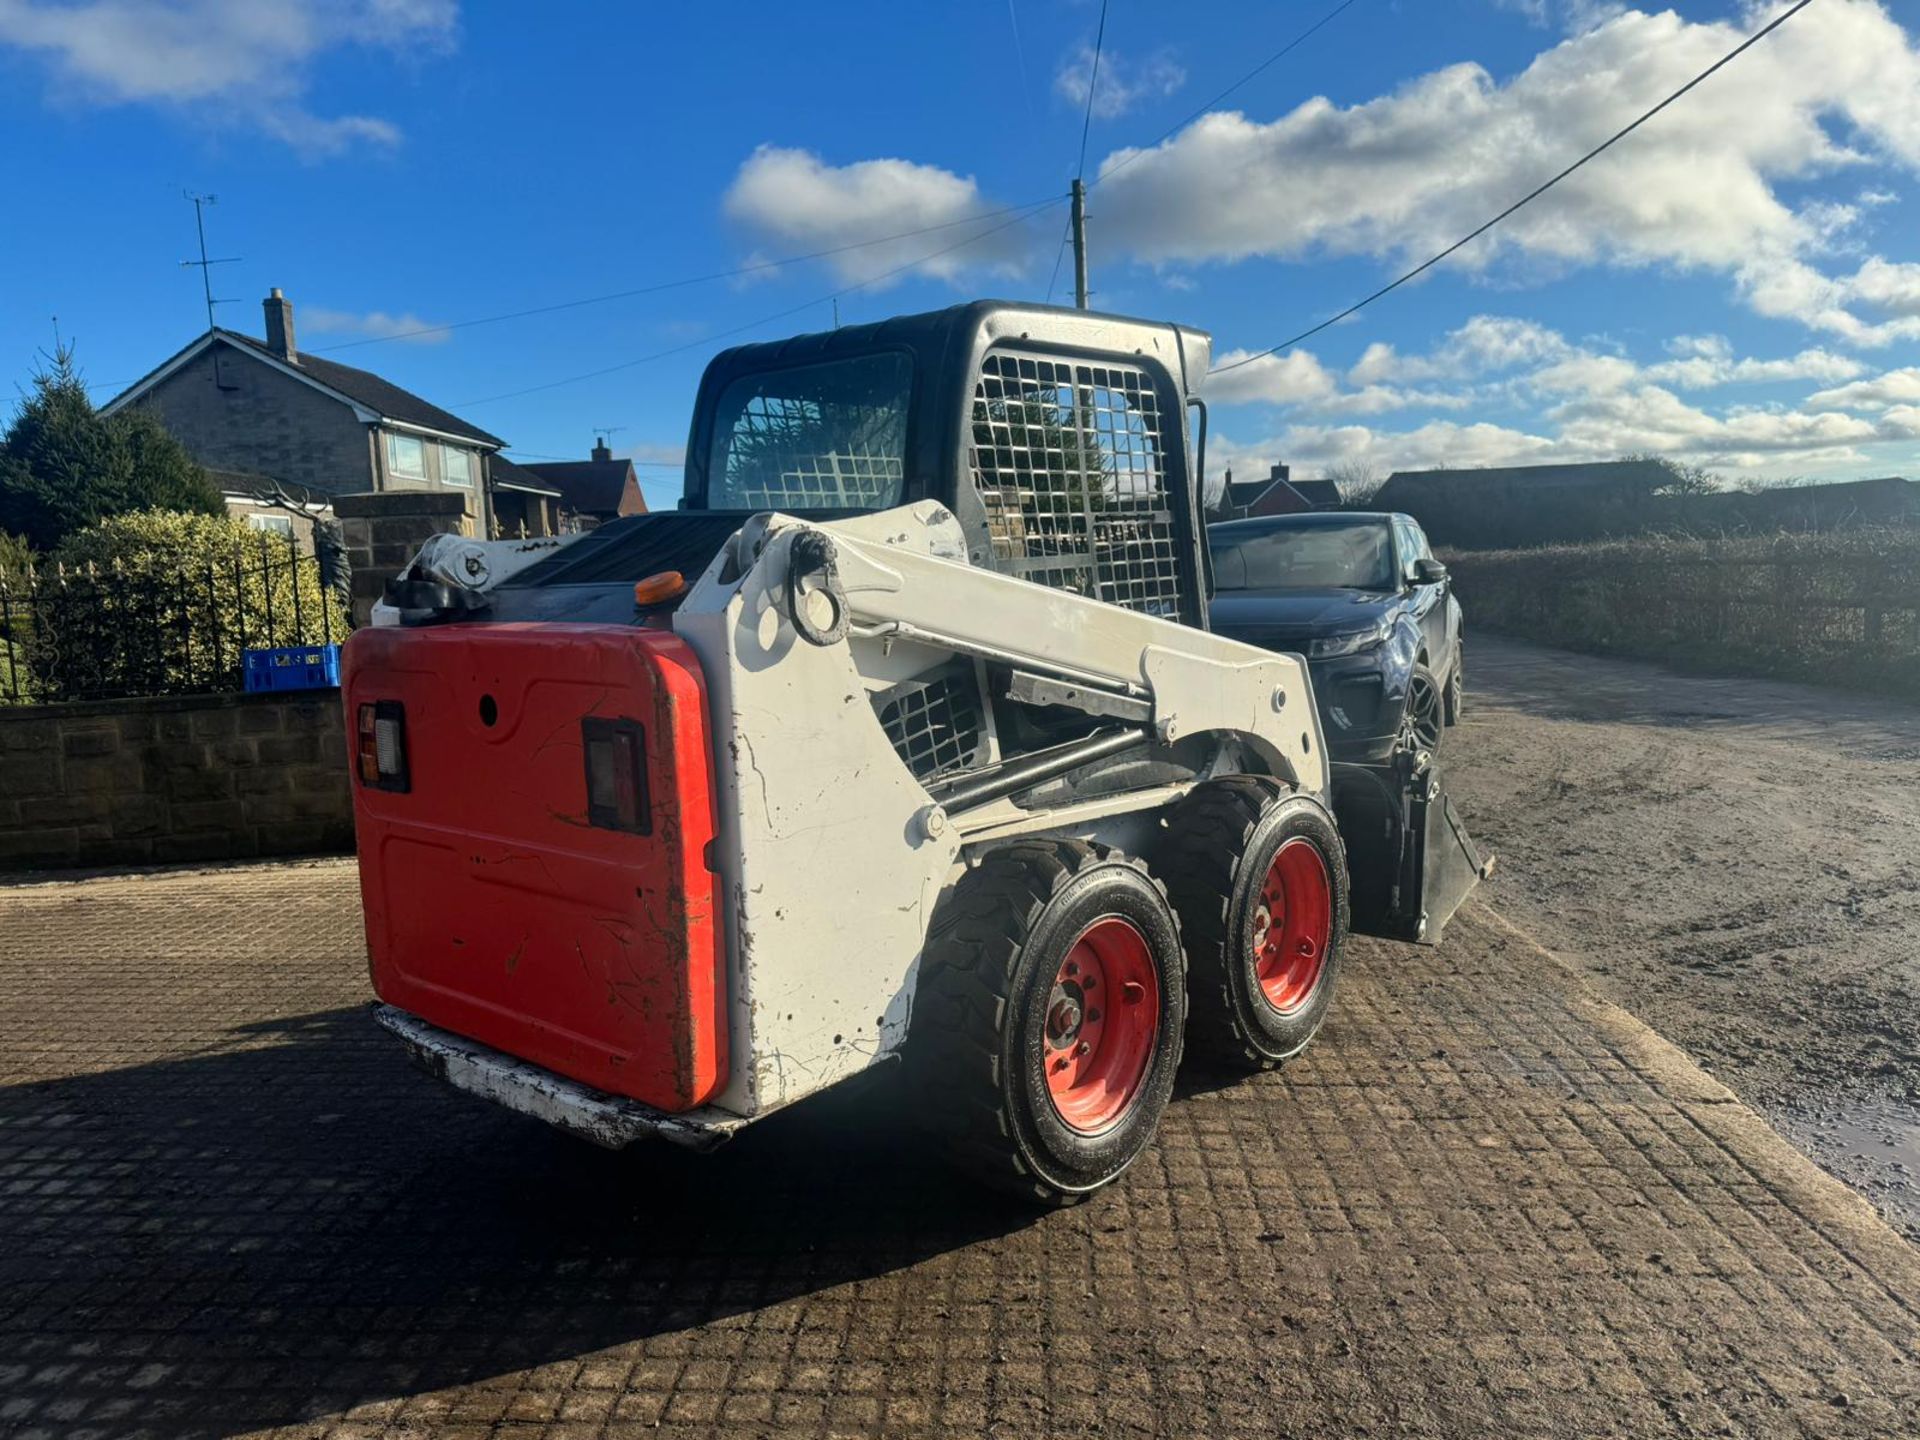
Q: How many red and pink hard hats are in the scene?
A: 0